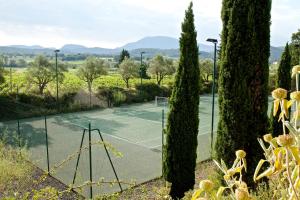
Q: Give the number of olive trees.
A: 5